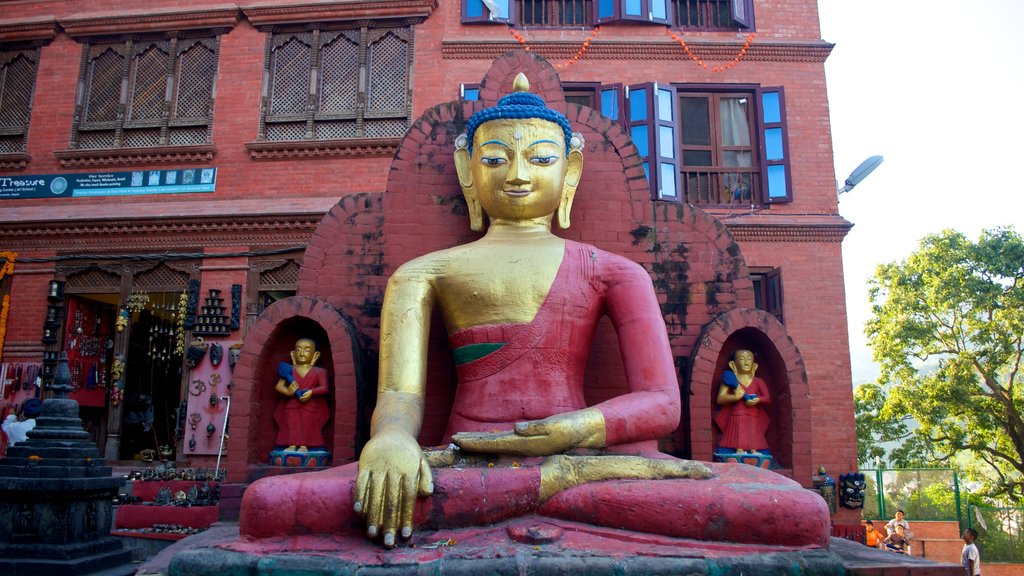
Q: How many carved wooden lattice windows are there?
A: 3